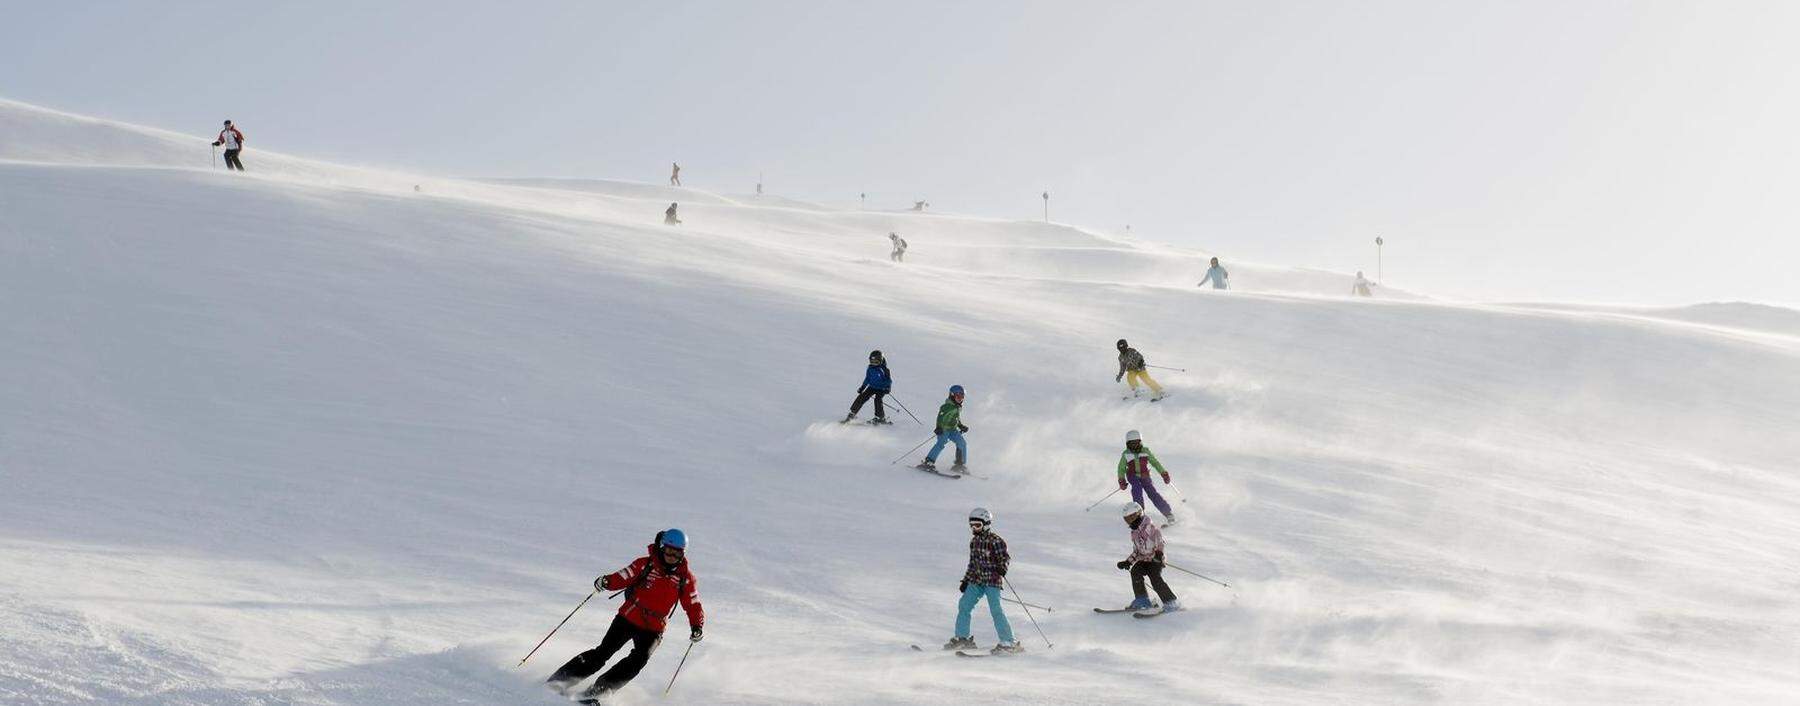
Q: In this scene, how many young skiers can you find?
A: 6